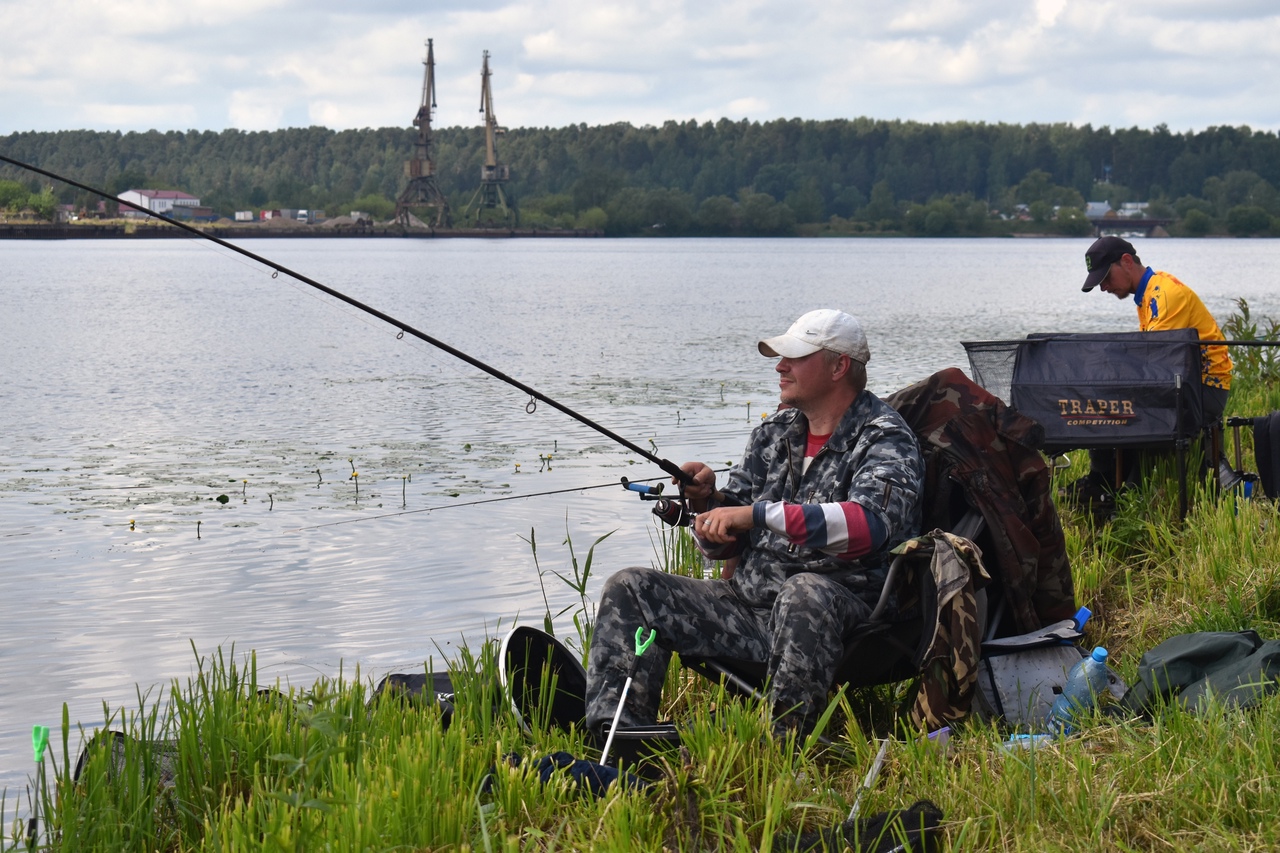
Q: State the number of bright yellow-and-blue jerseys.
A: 1